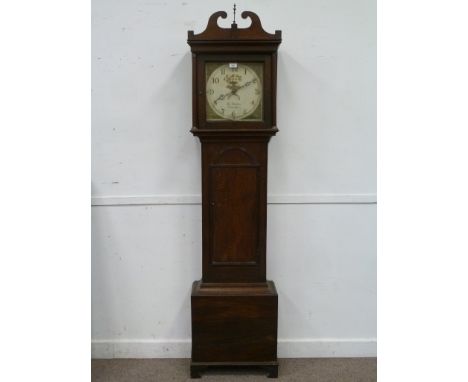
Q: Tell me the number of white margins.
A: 2